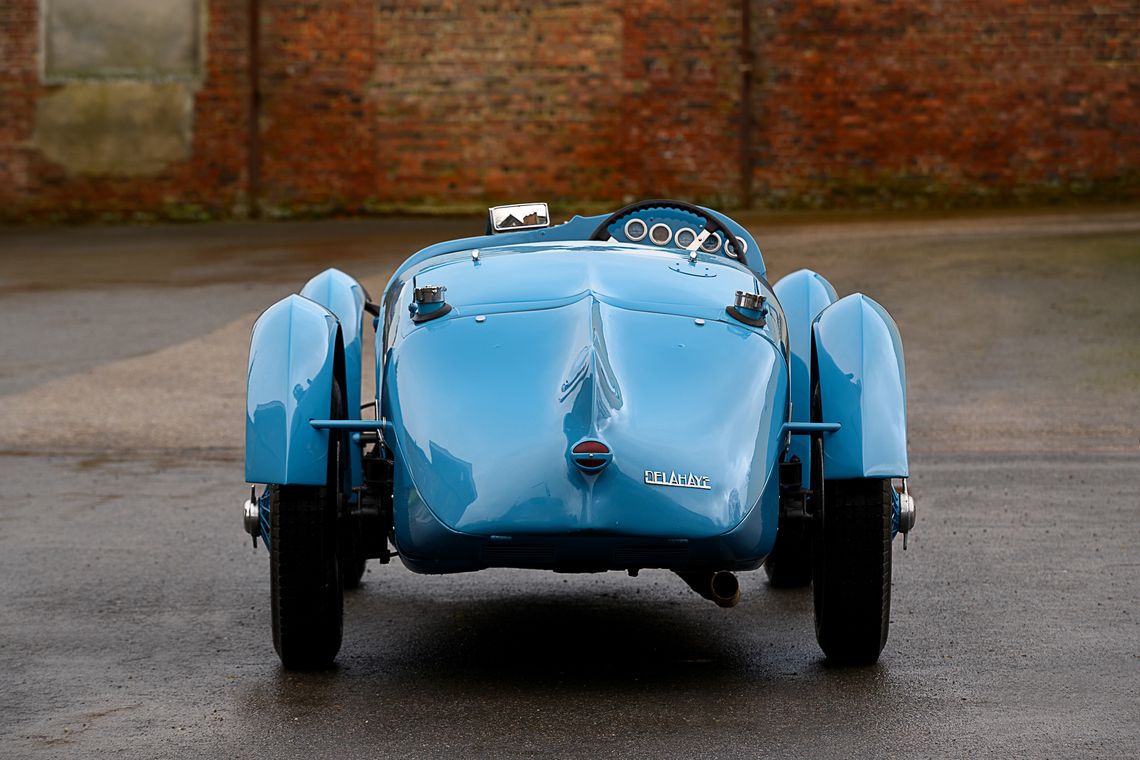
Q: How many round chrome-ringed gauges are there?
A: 5